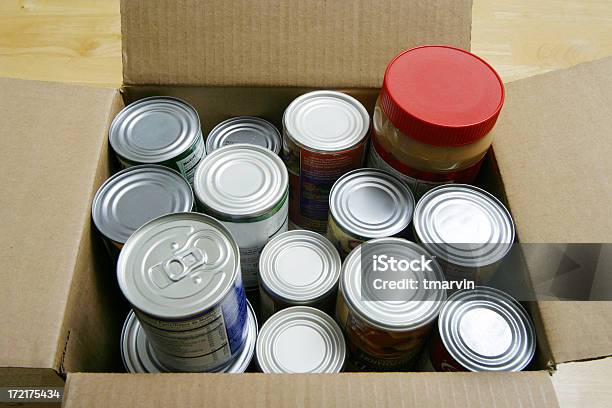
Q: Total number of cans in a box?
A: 13